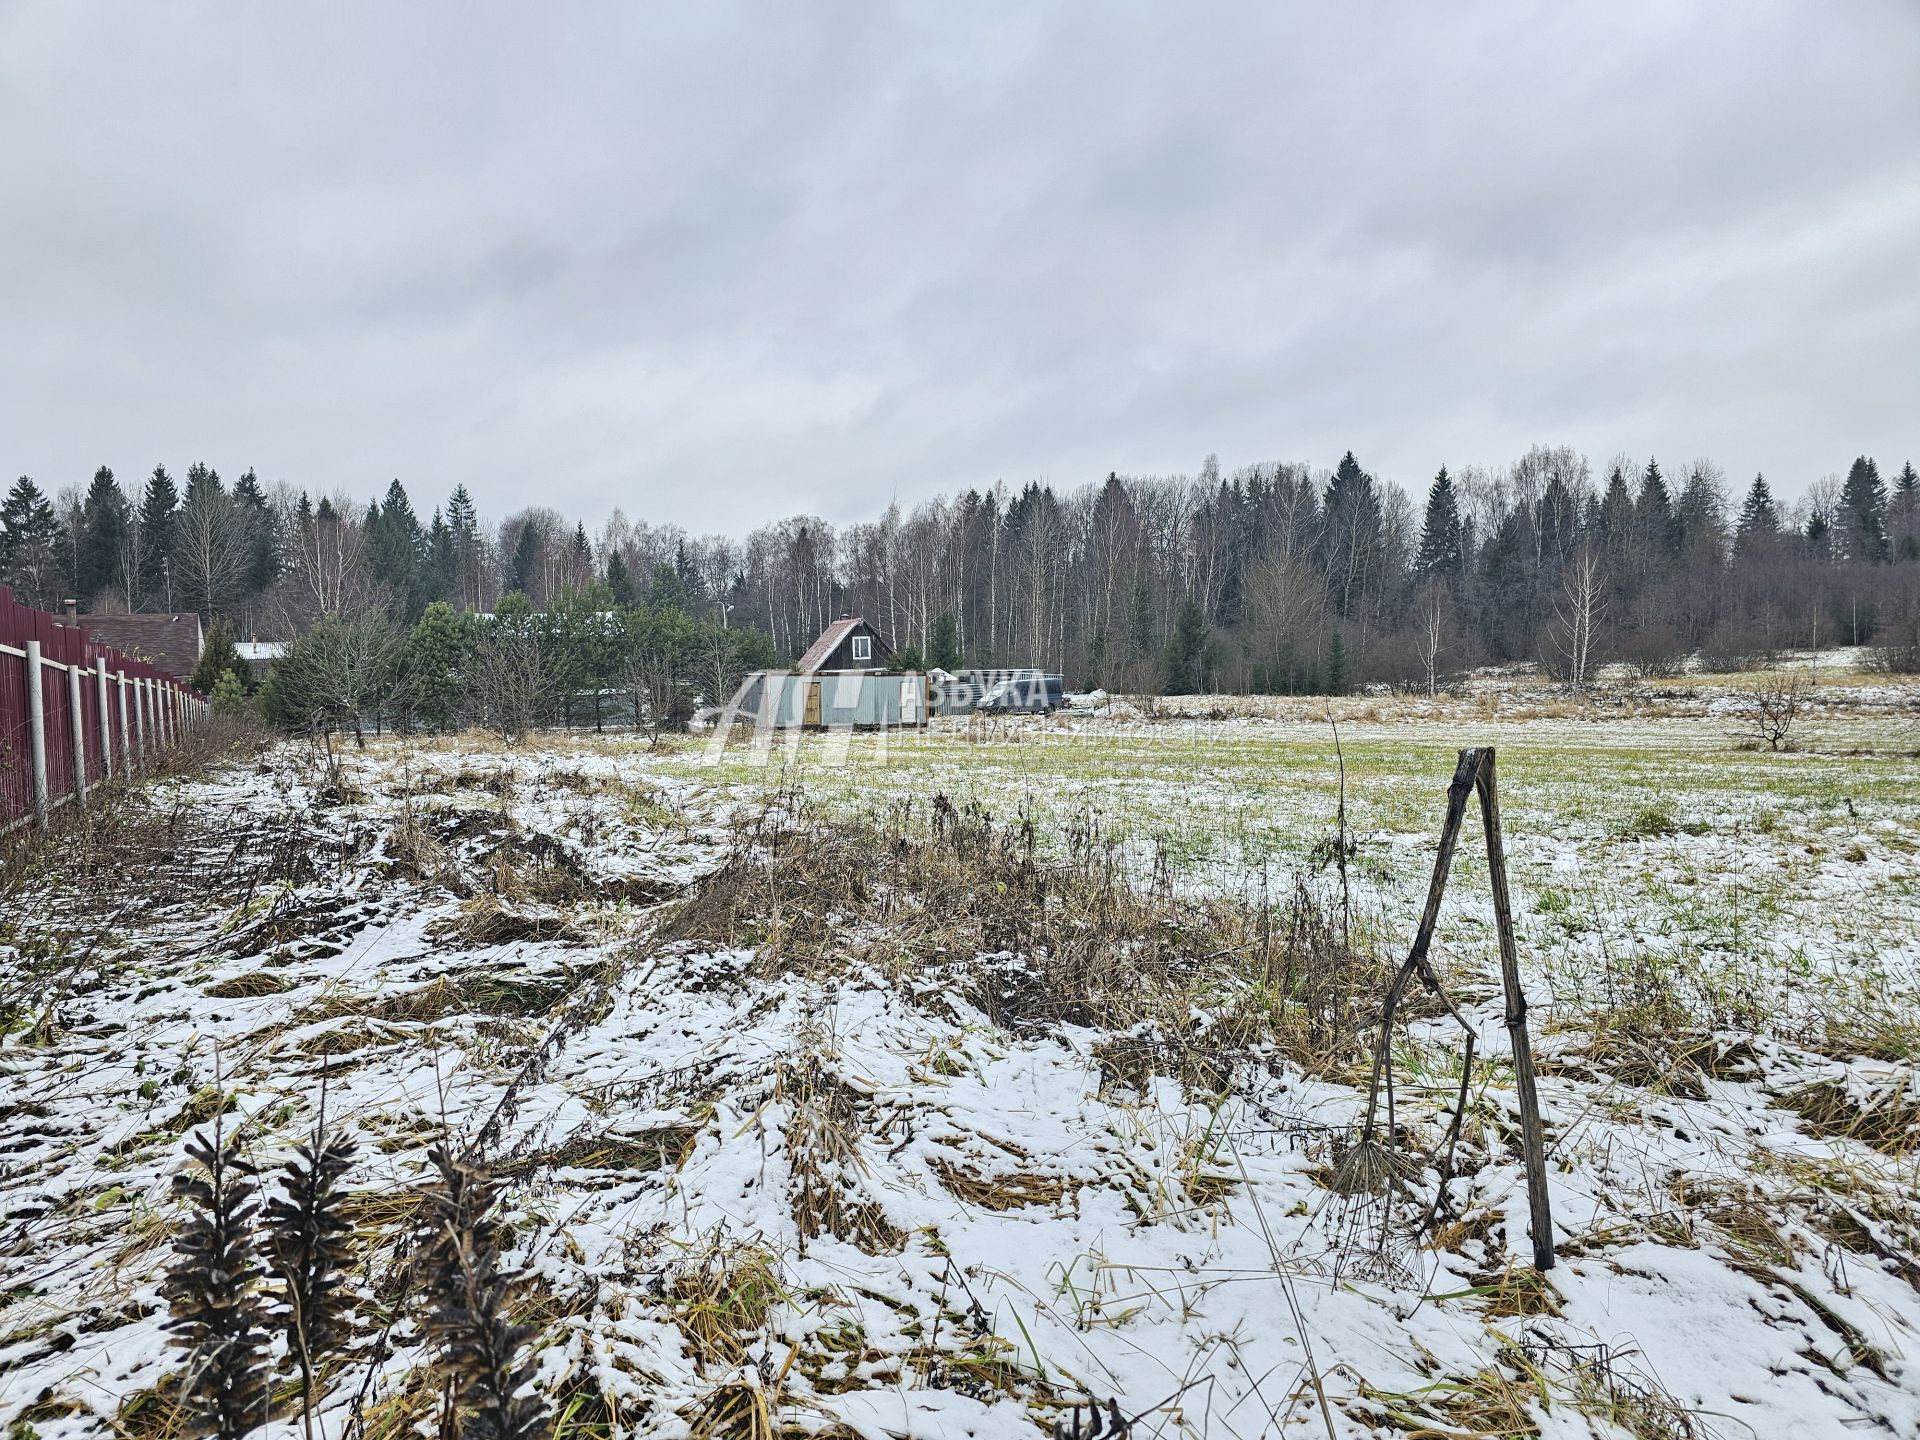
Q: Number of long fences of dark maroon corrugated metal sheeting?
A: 1